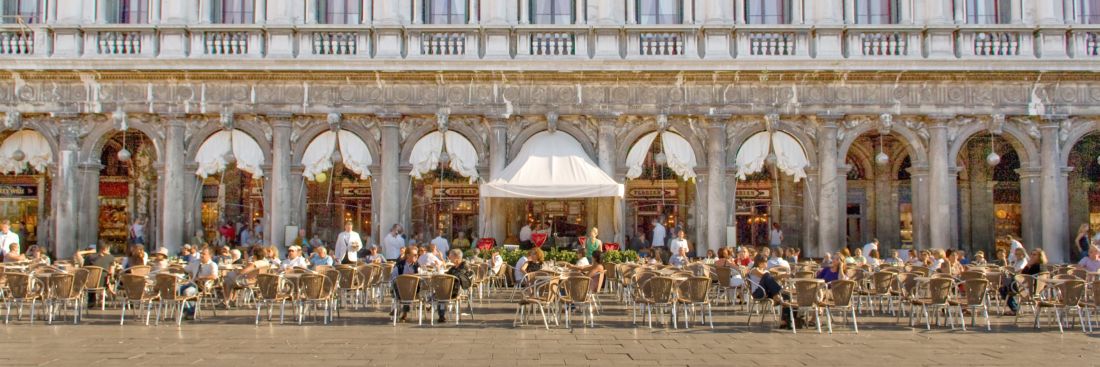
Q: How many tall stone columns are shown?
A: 10